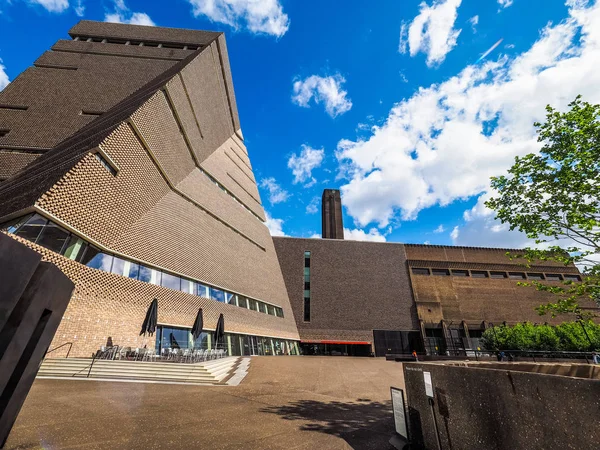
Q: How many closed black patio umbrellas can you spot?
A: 3